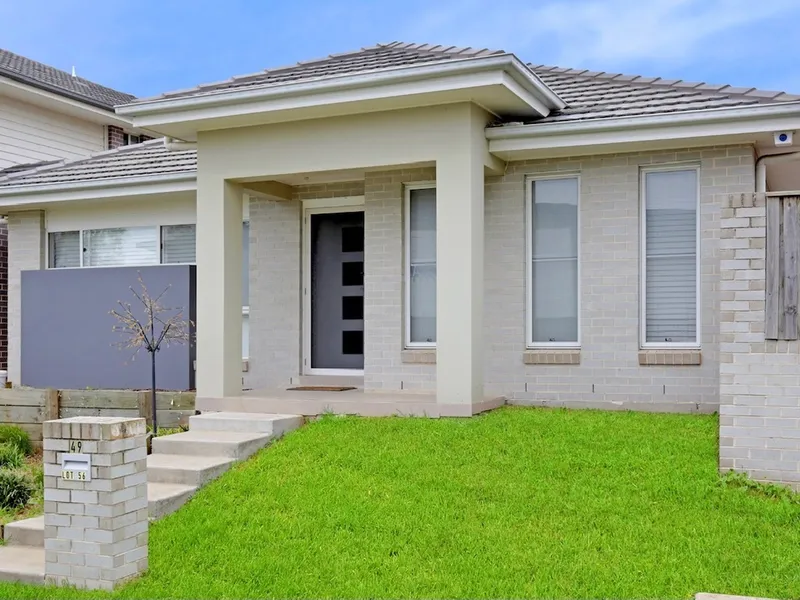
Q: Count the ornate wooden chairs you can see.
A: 0